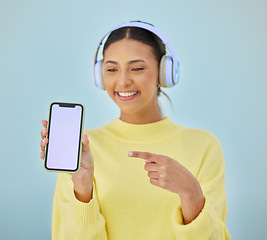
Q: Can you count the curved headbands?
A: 1